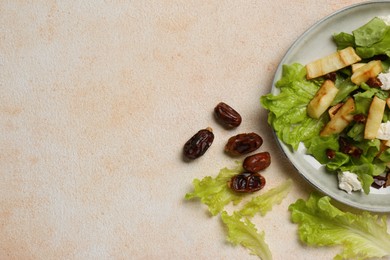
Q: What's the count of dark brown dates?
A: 5